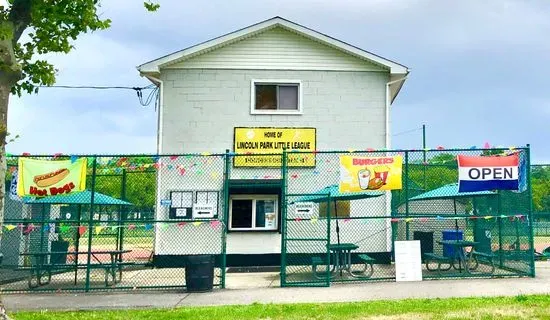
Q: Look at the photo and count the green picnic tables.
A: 3